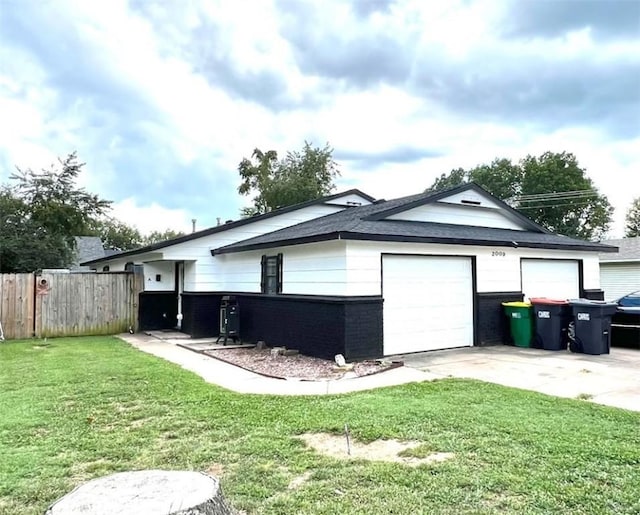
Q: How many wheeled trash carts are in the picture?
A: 3